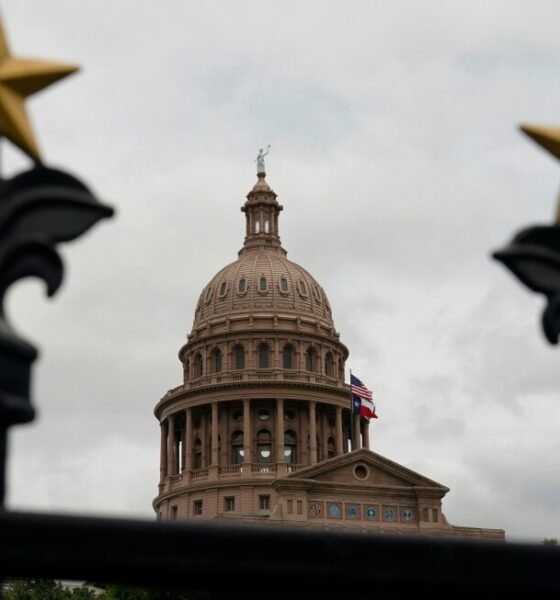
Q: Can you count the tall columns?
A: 10